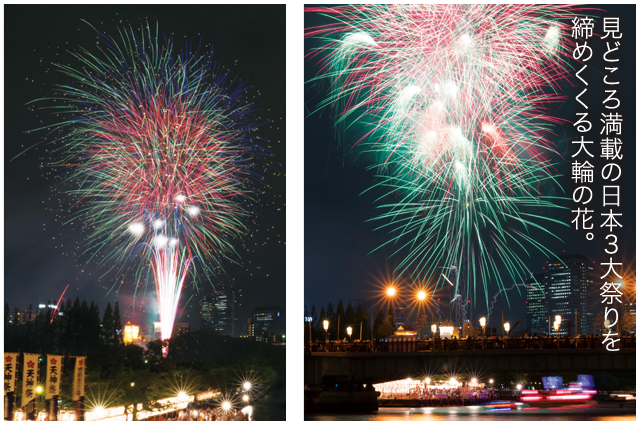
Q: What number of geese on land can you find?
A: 0